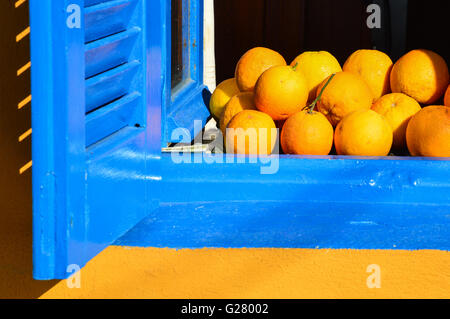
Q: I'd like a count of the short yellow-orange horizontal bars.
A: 6